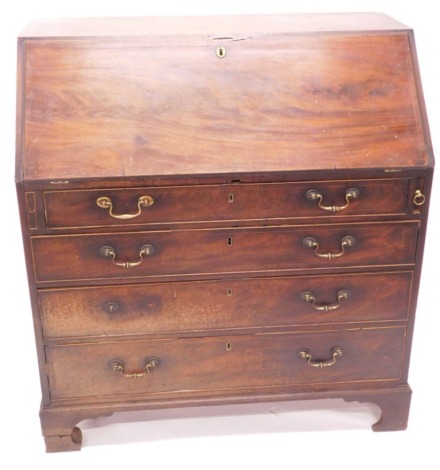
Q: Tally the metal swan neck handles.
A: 7